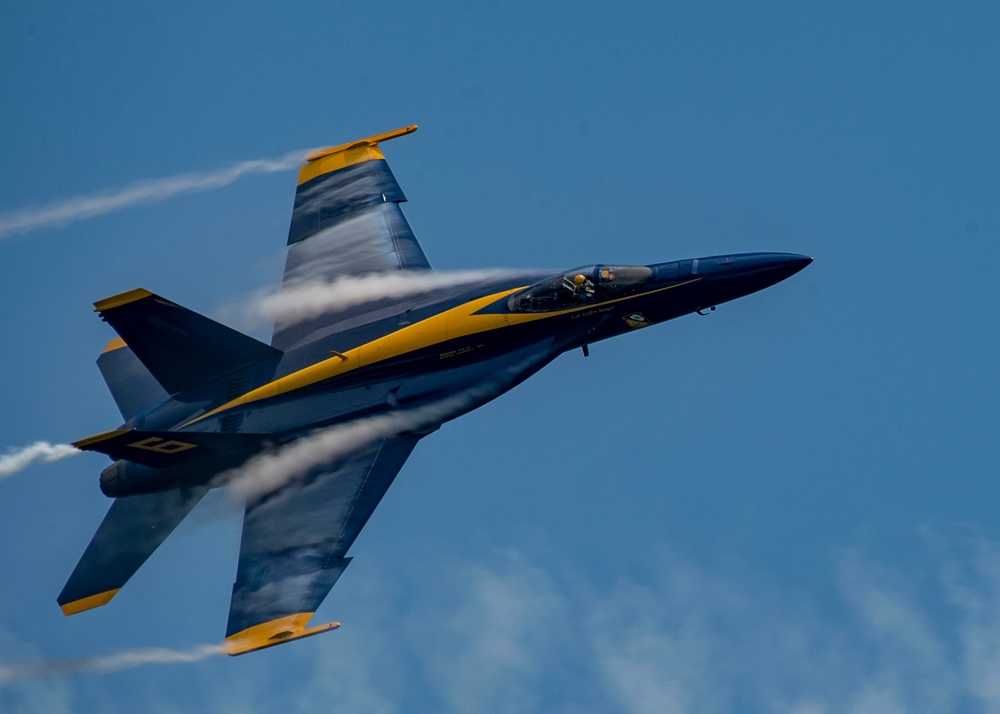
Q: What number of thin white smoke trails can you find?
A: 3